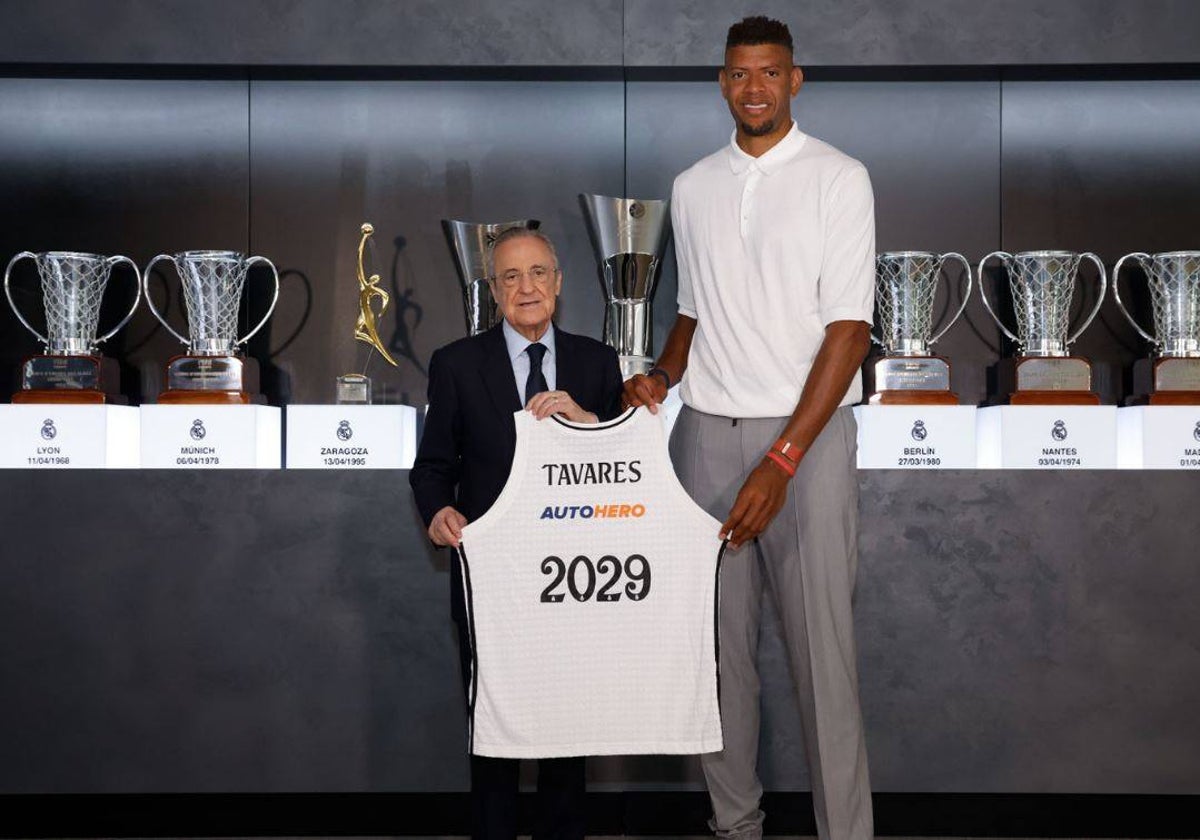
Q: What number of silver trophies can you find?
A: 7